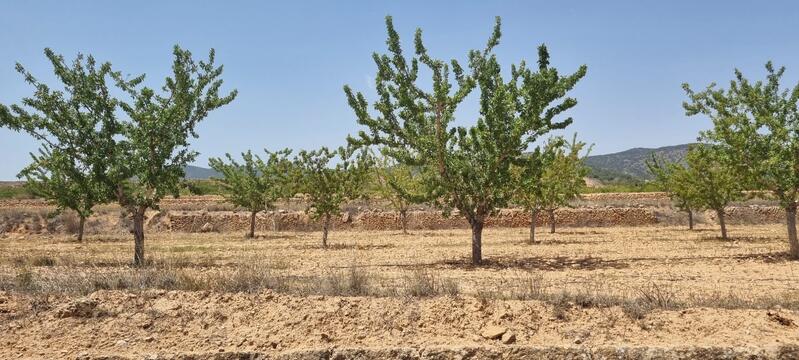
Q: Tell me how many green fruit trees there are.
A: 11